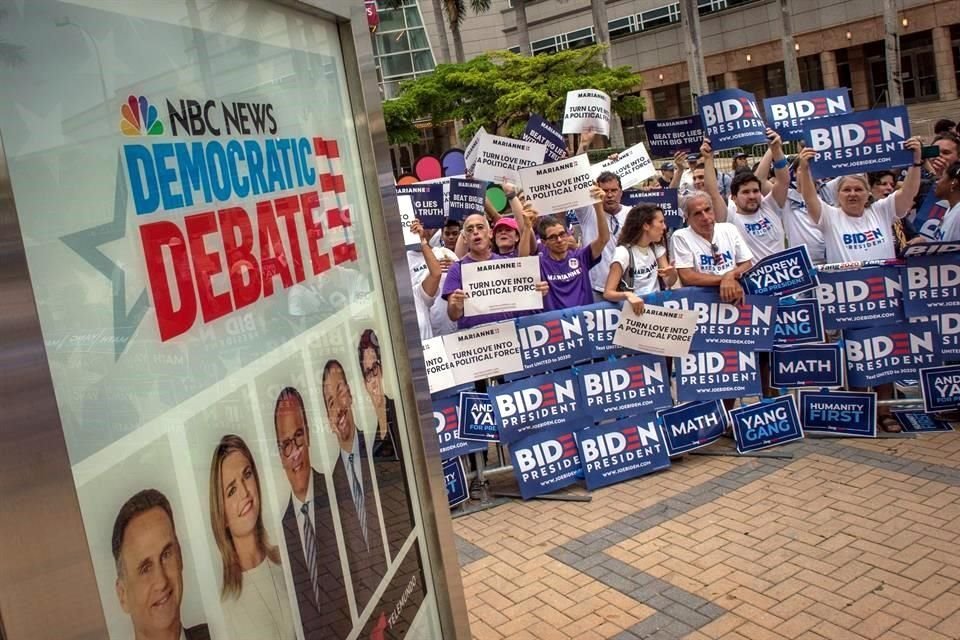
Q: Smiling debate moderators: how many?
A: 5